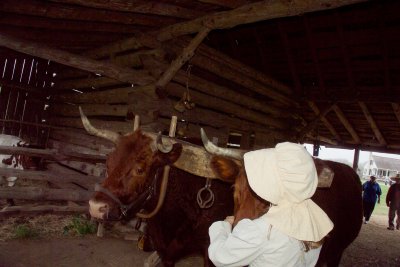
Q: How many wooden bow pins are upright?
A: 2